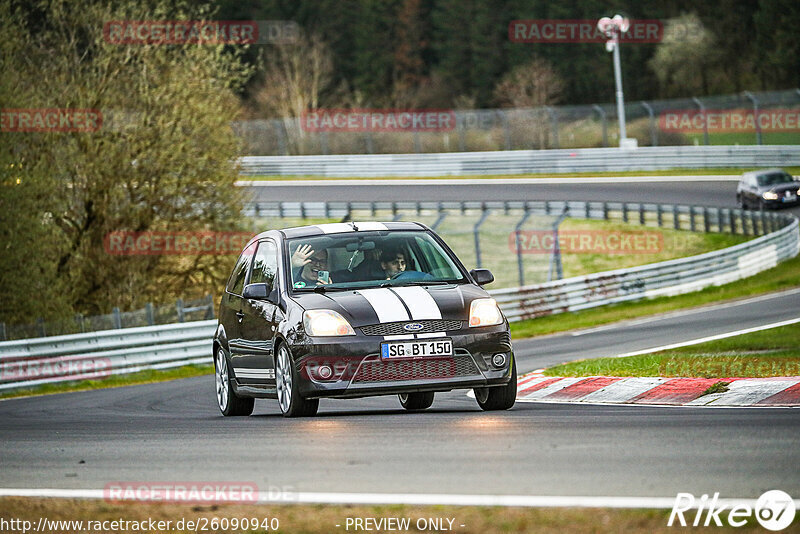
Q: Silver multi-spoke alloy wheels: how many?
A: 2